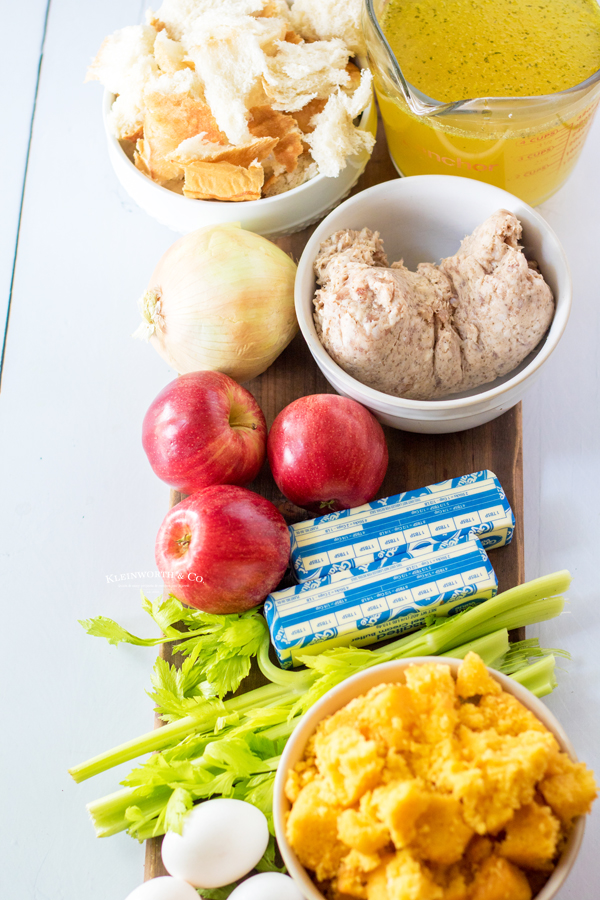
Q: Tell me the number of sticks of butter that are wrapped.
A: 2